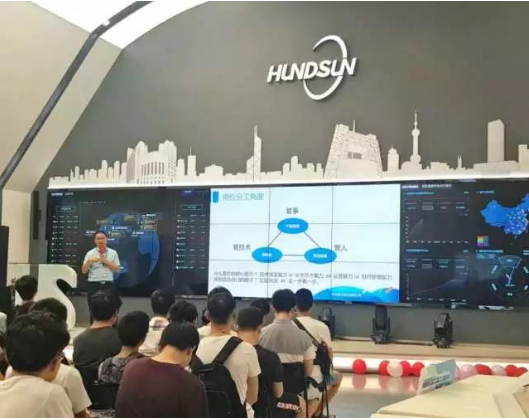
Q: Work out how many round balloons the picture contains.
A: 11